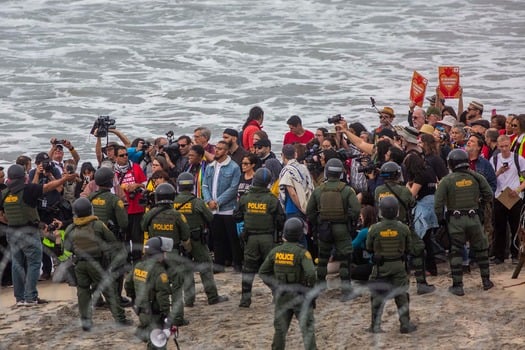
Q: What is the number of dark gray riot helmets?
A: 12